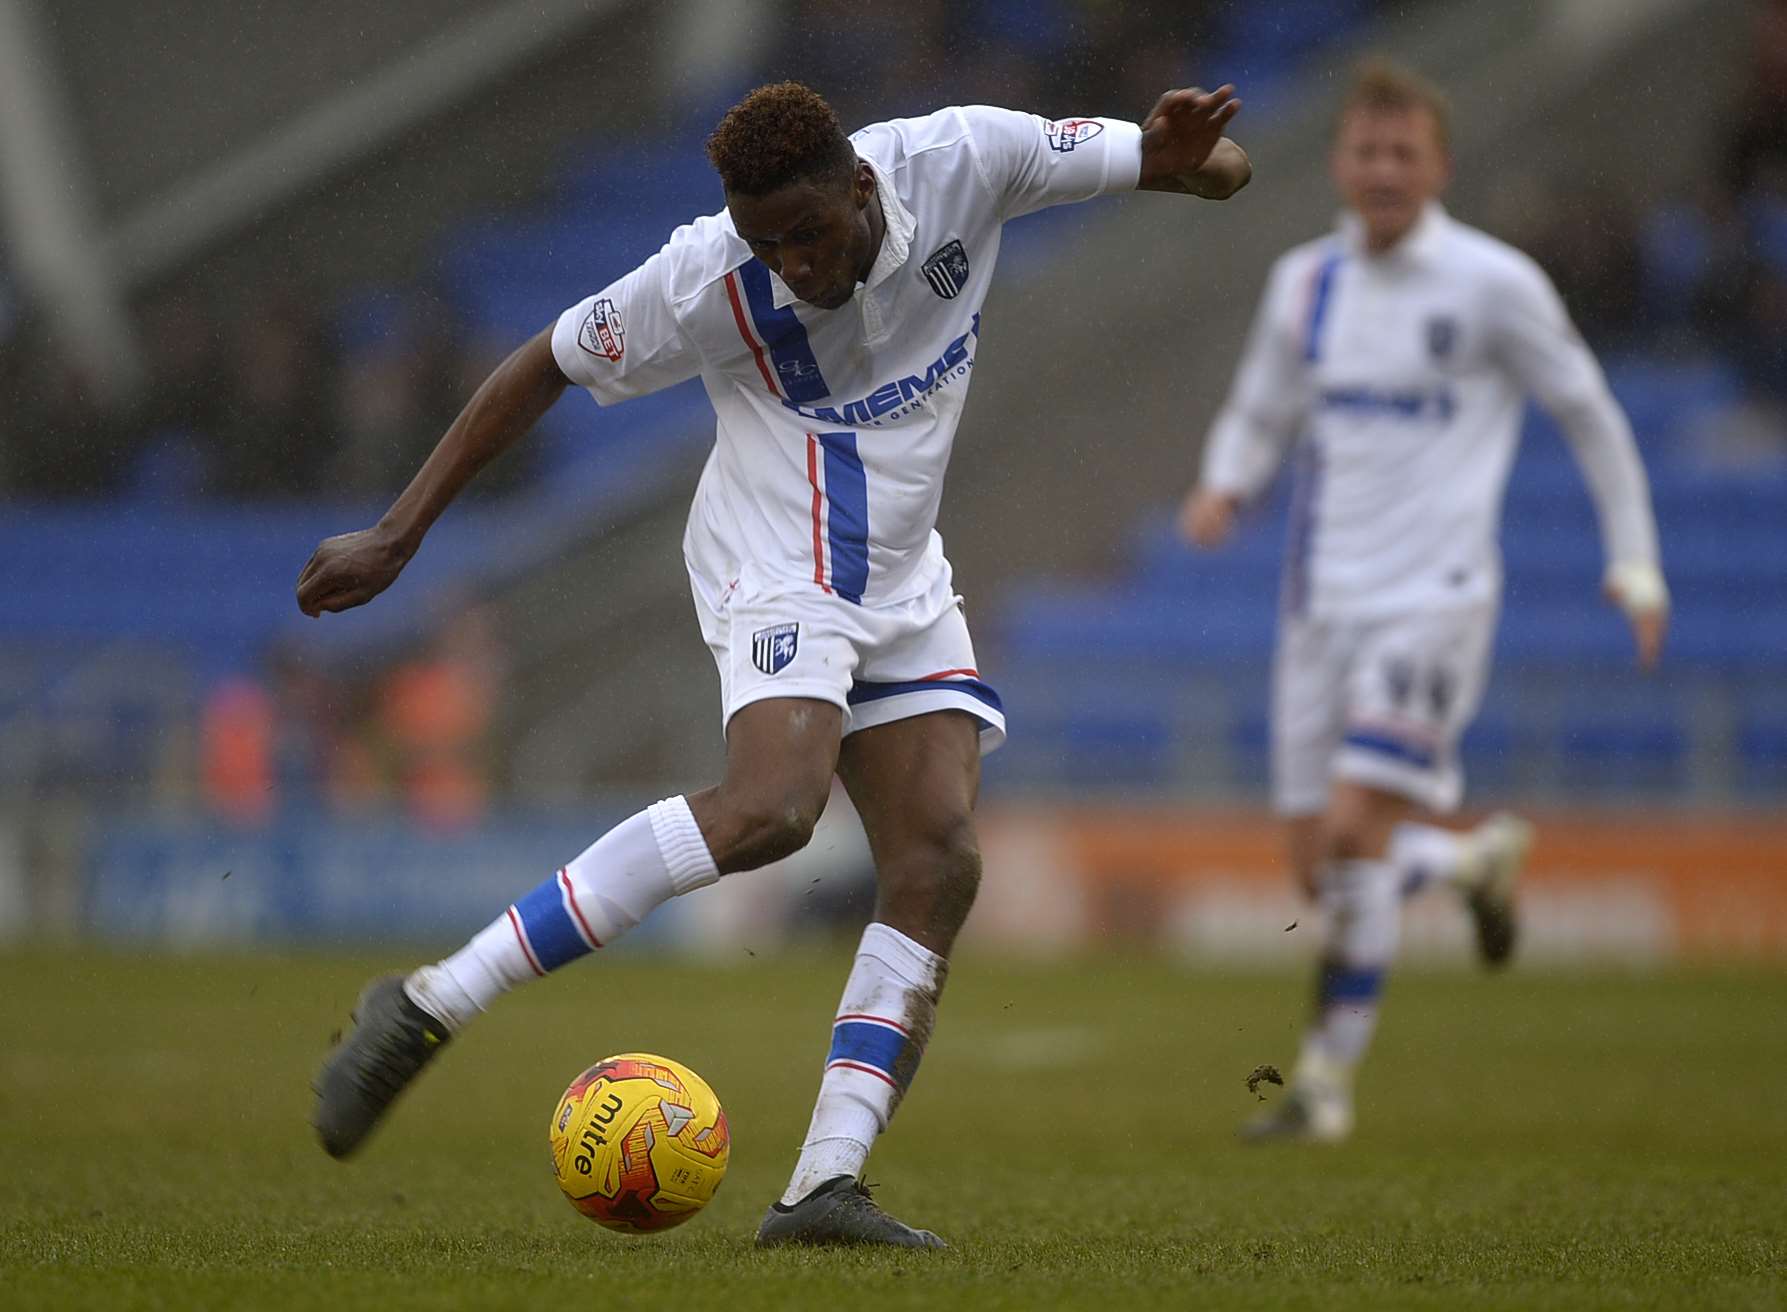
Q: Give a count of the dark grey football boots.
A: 2